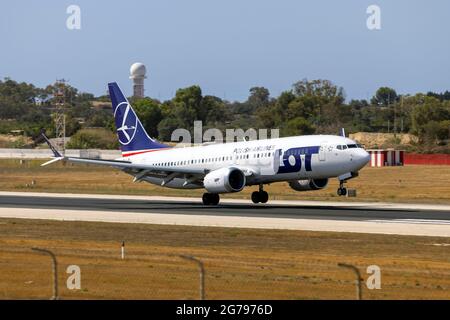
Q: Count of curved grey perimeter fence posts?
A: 3